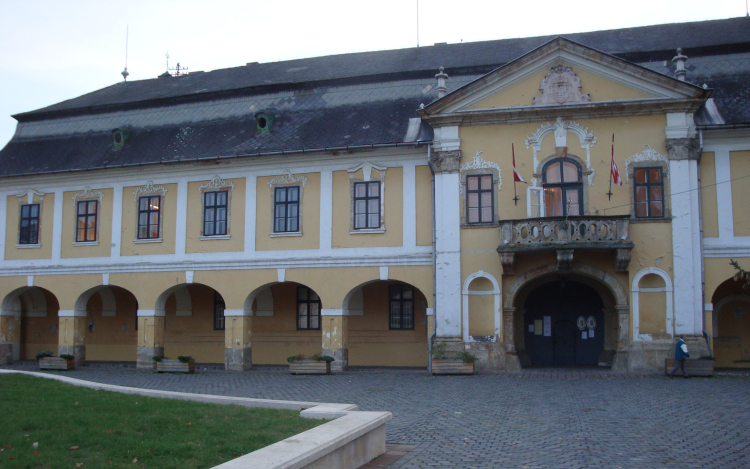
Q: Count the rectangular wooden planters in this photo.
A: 5